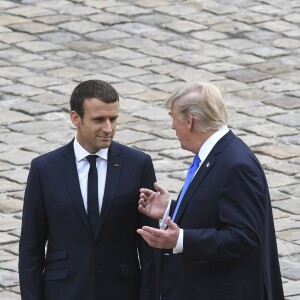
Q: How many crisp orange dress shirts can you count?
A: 0